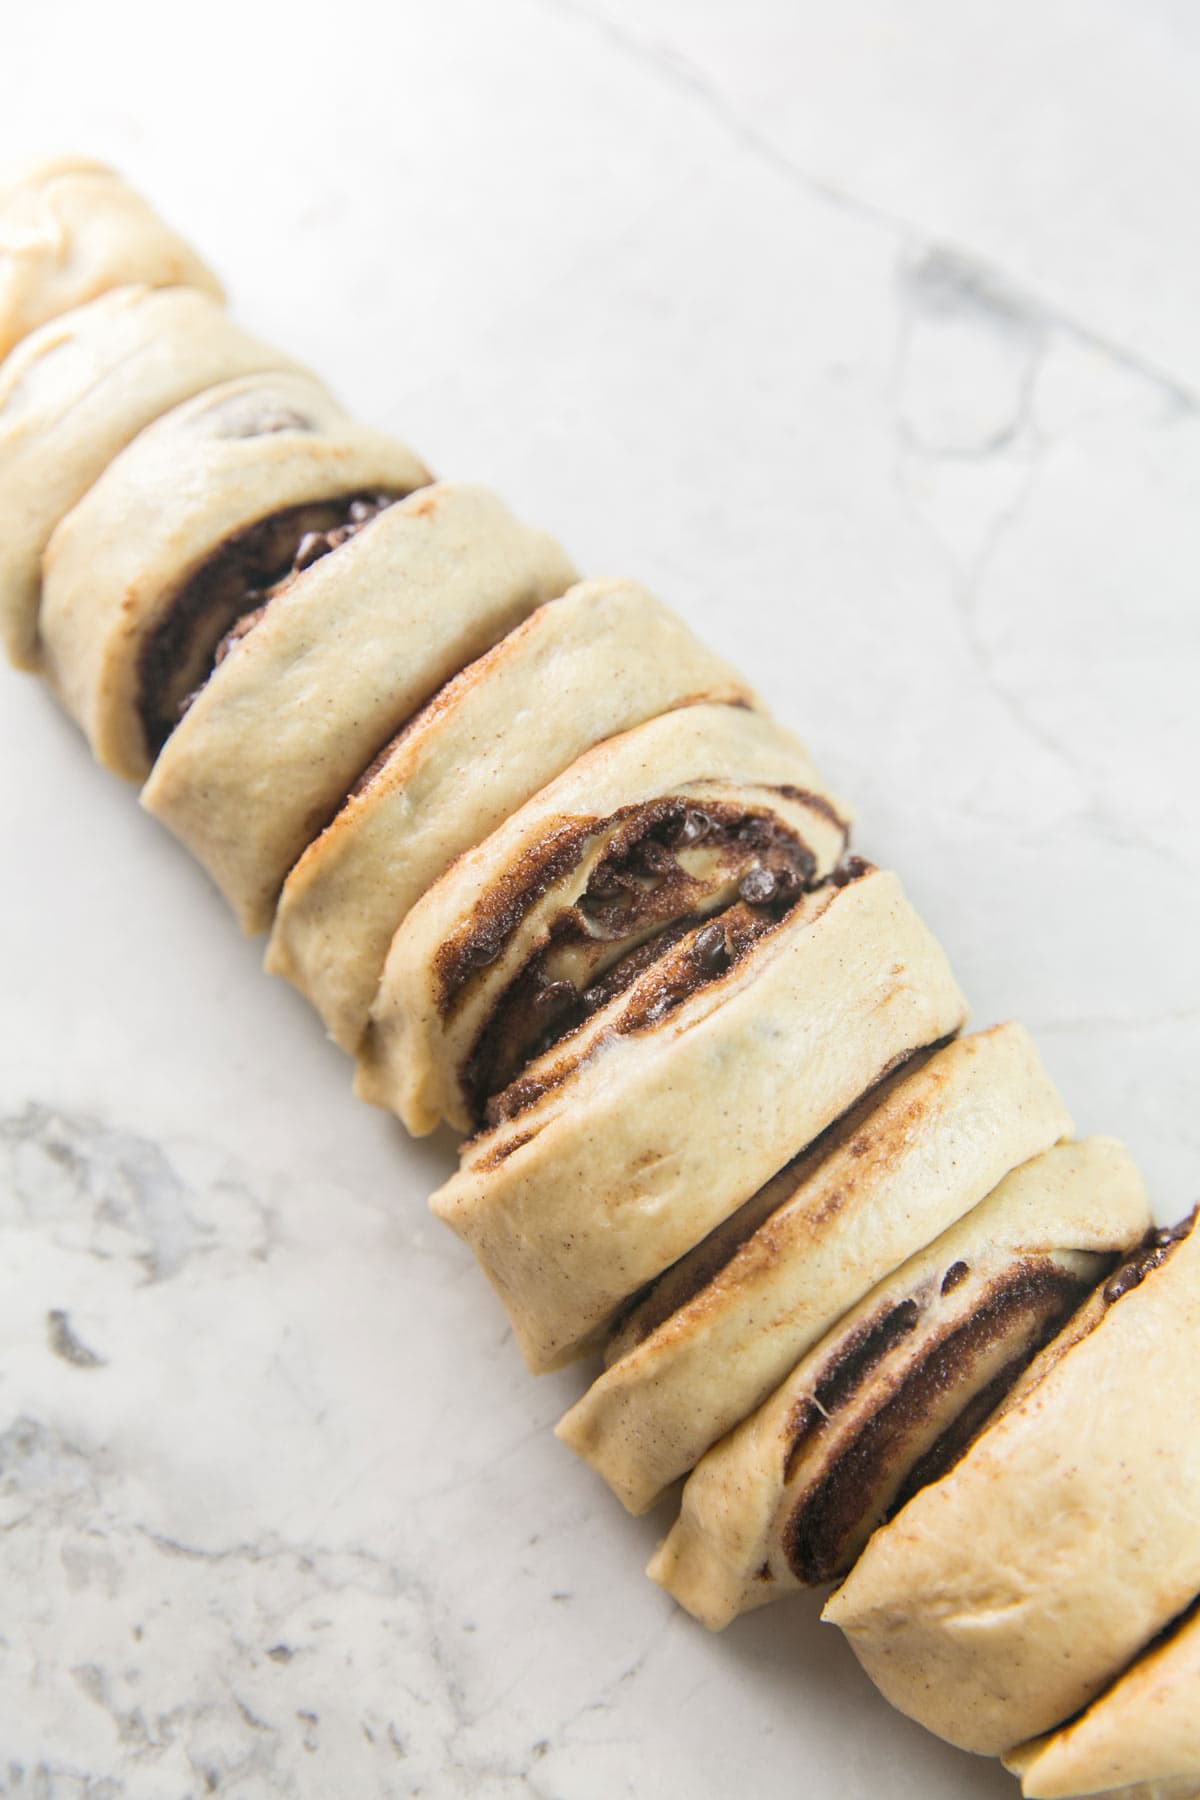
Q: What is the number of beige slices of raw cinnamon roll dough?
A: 11